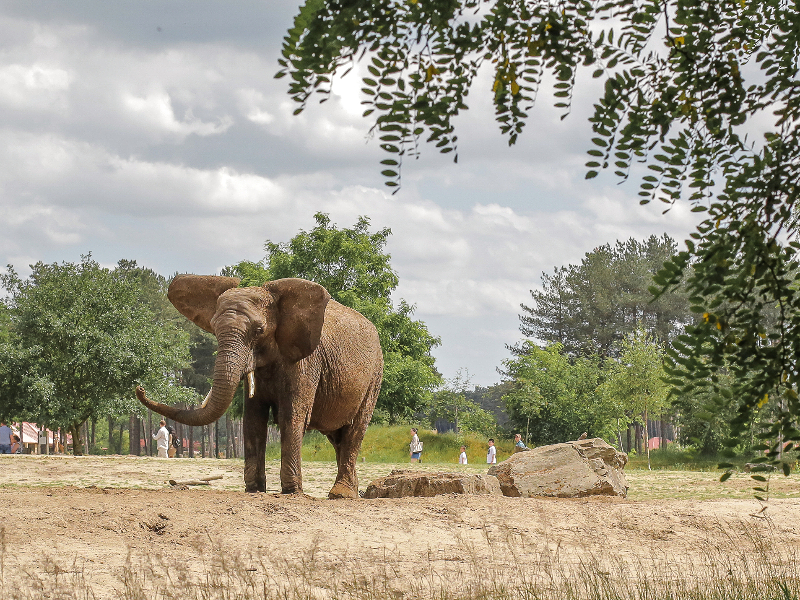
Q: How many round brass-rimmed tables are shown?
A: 0